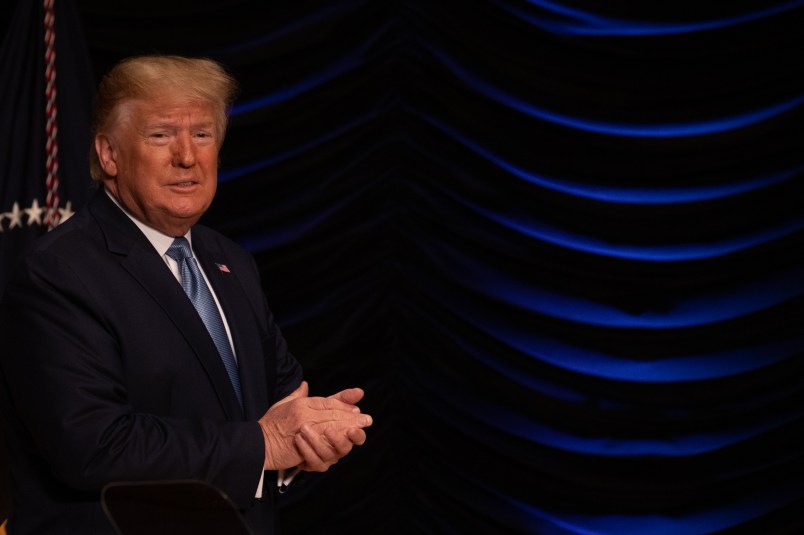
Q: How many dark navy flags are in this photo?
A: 1